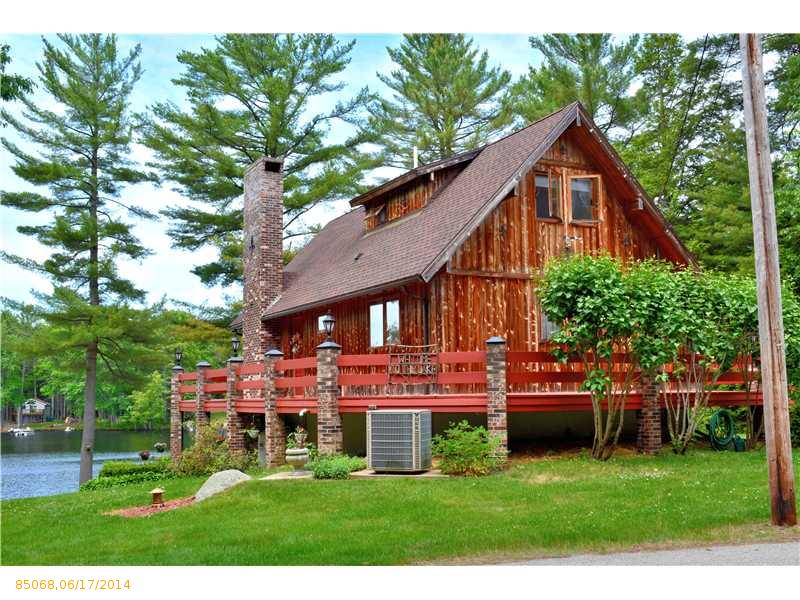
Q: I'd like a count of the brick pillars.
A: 7